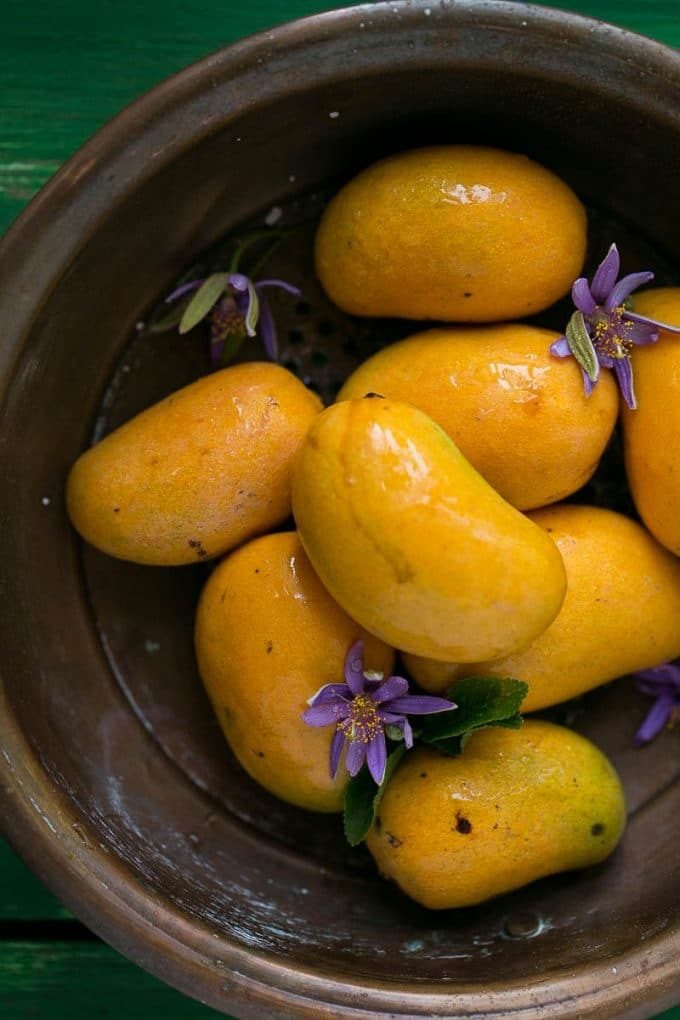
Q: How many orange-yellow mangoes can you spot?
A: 8